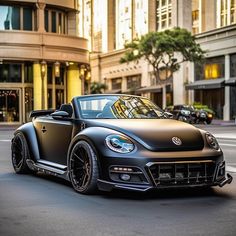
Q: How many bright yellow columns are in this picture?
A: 2